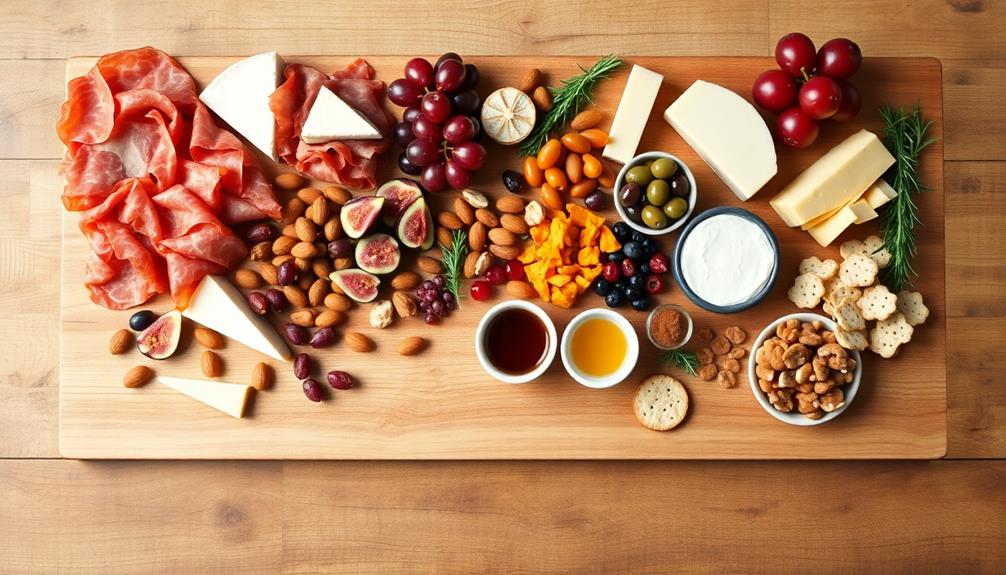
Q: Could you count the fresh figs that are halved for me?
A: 6